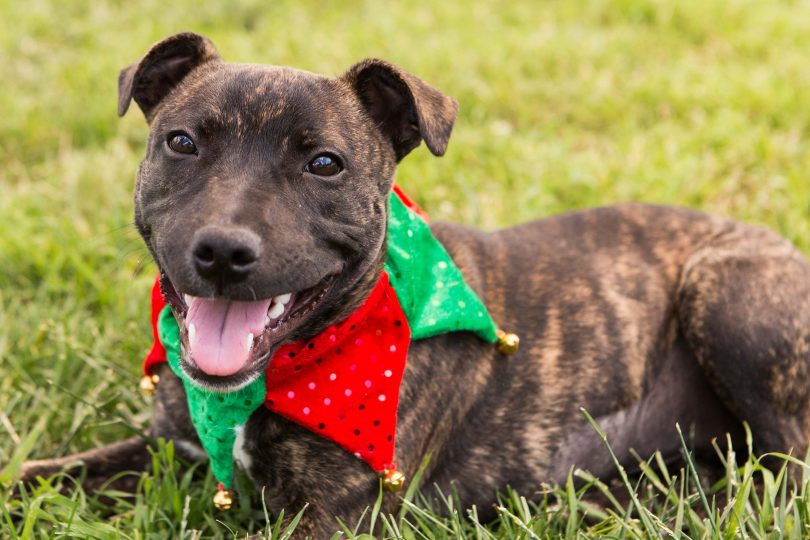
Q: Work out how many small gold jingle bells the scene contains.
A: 4